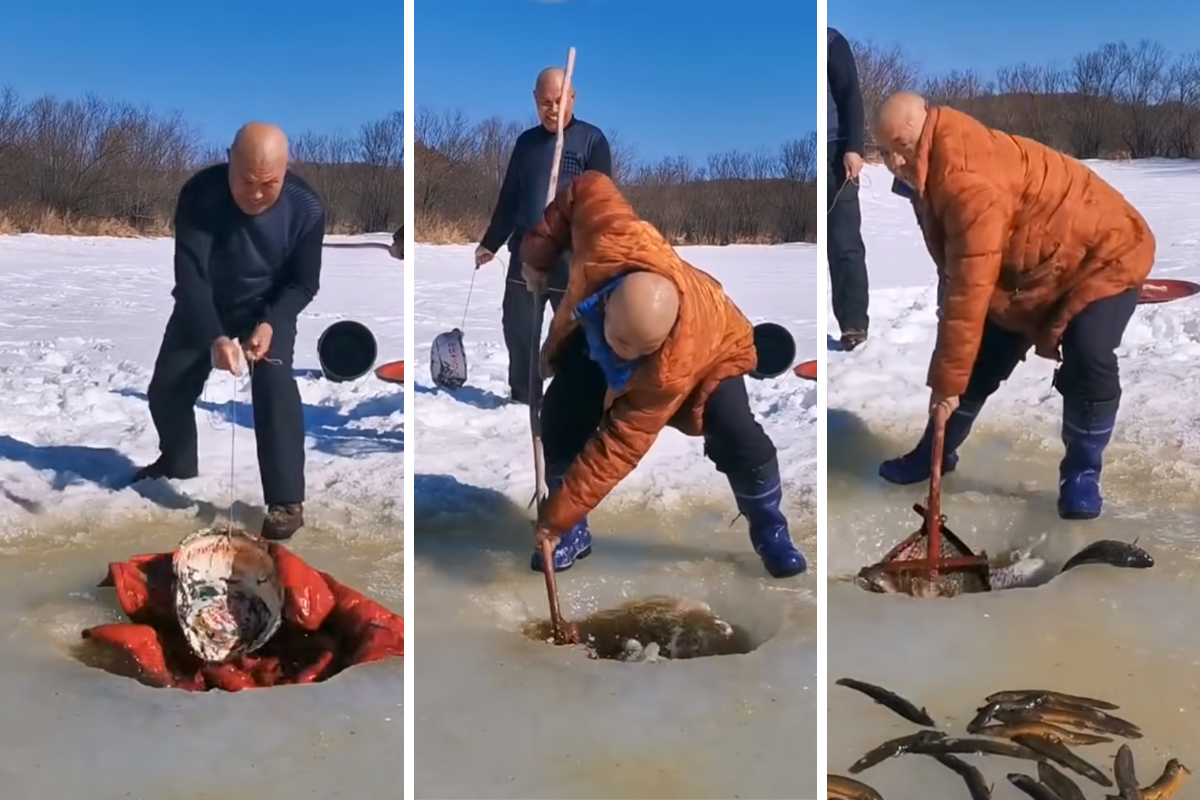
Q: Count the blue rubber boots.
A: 4